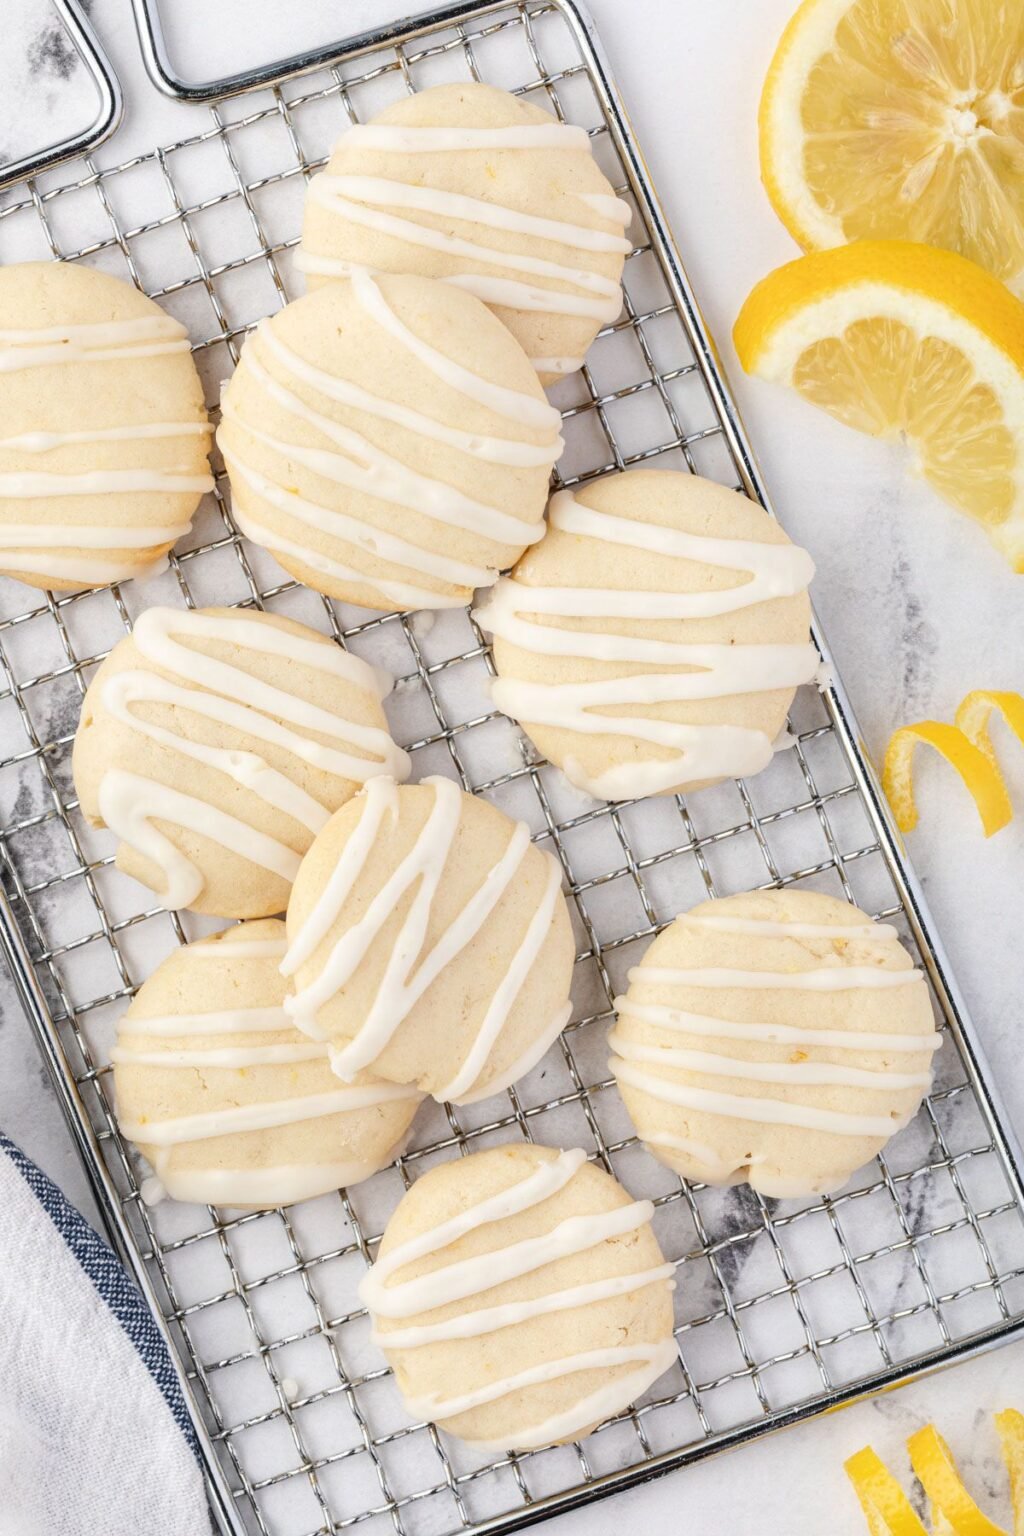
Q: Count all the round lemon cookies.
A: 9